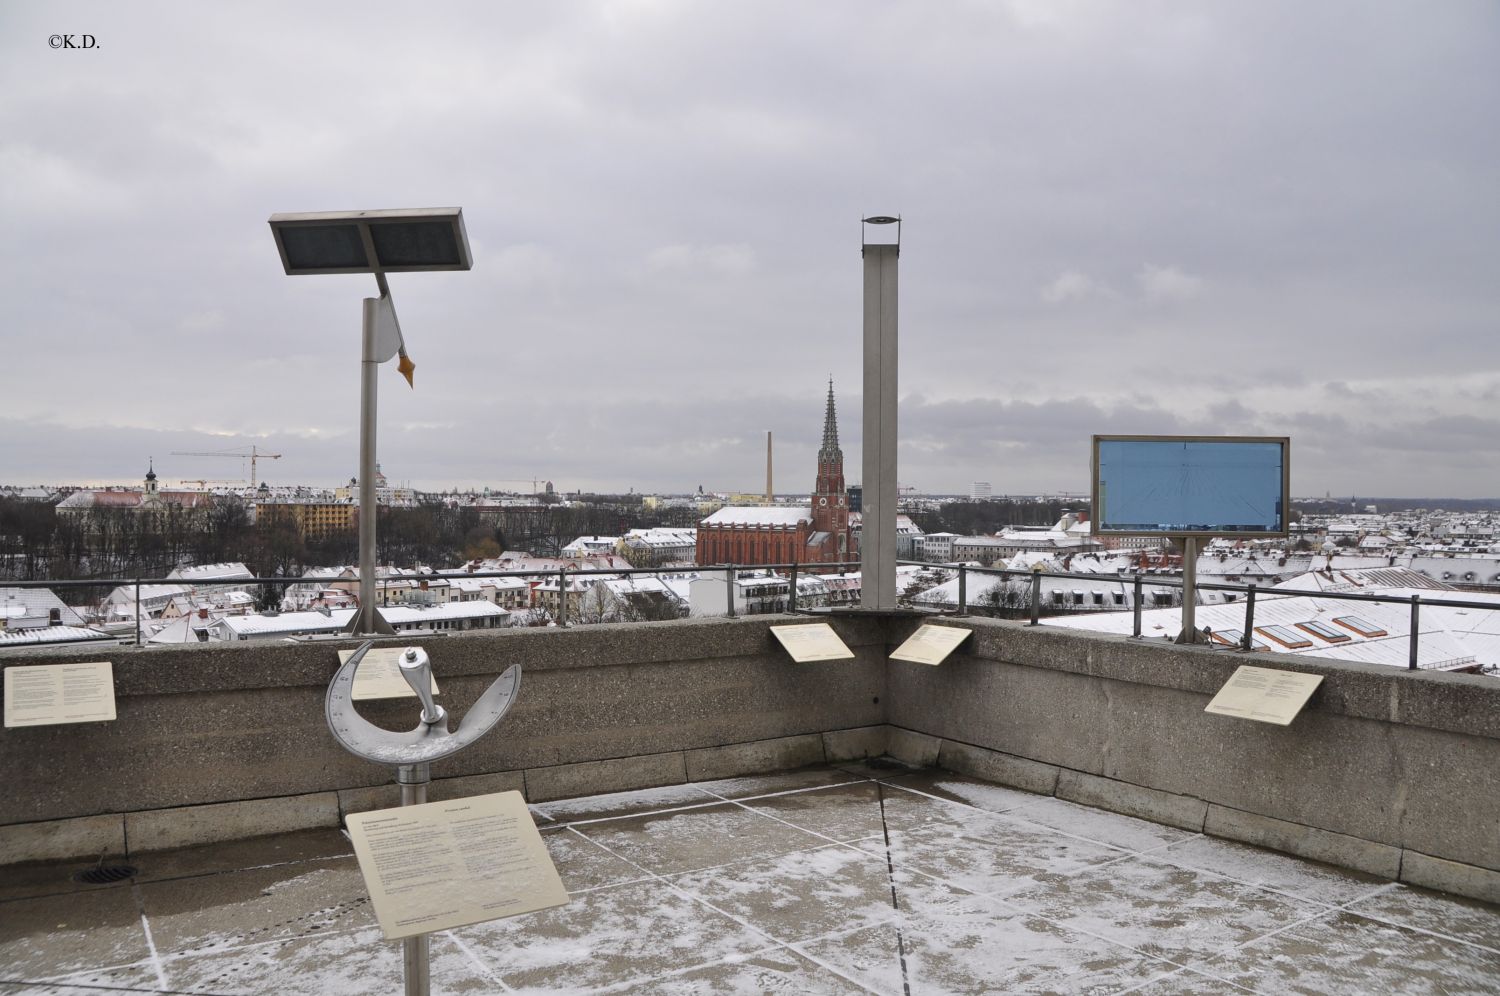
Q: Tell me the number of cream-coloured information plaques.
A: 6